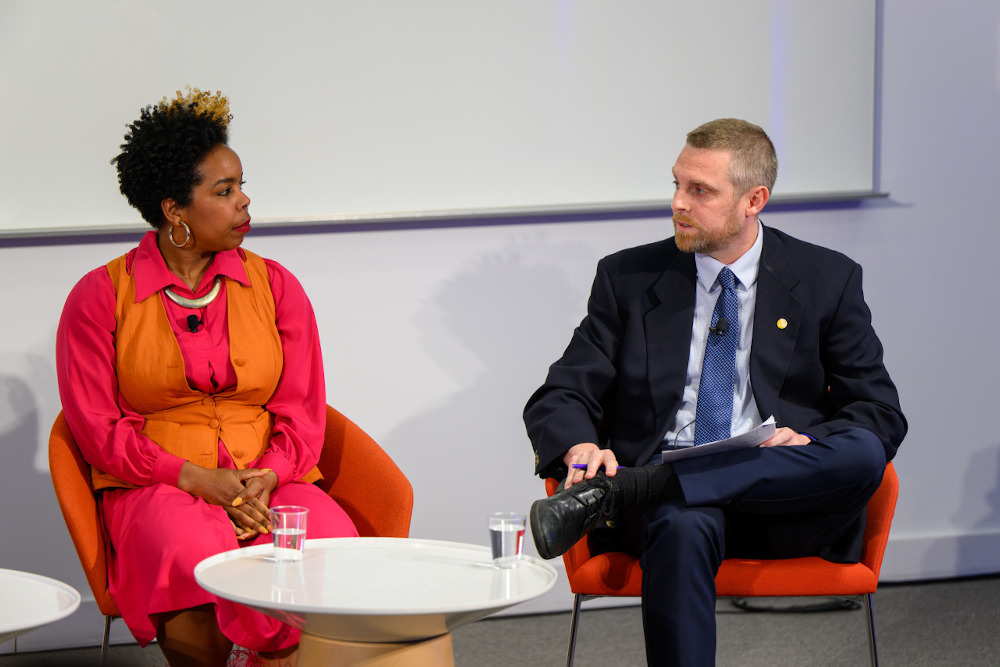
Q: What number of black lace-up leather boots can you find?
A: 1